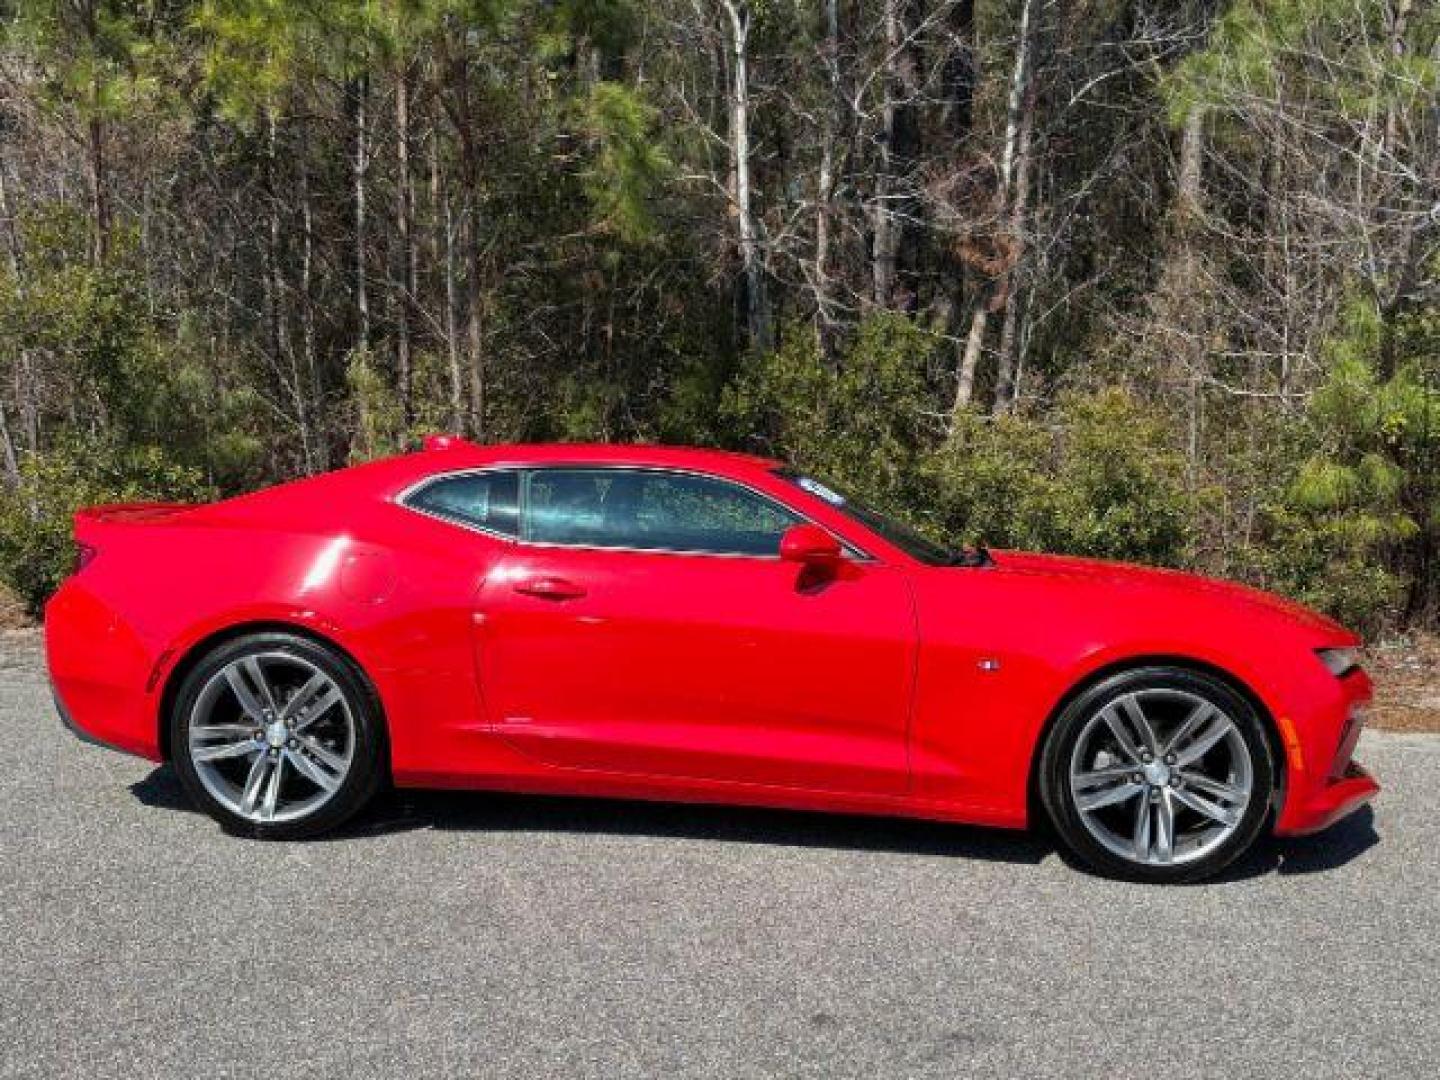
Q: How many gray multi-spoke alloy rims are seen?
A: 2